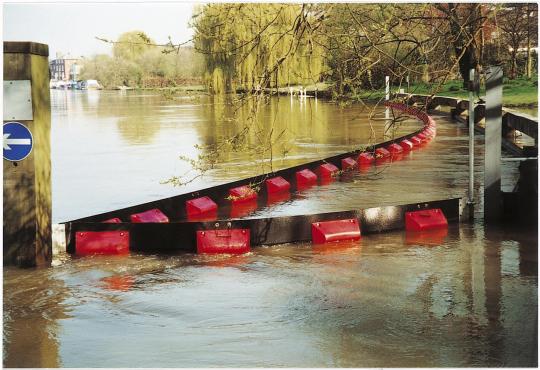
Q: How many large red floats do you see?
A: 4